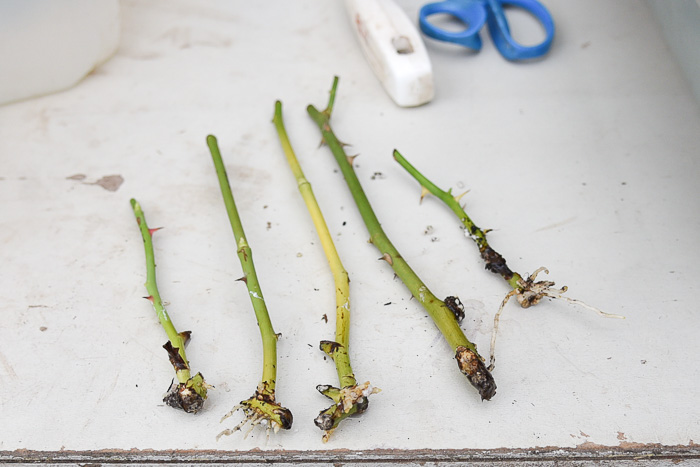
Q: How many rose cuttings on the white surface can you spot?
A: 5